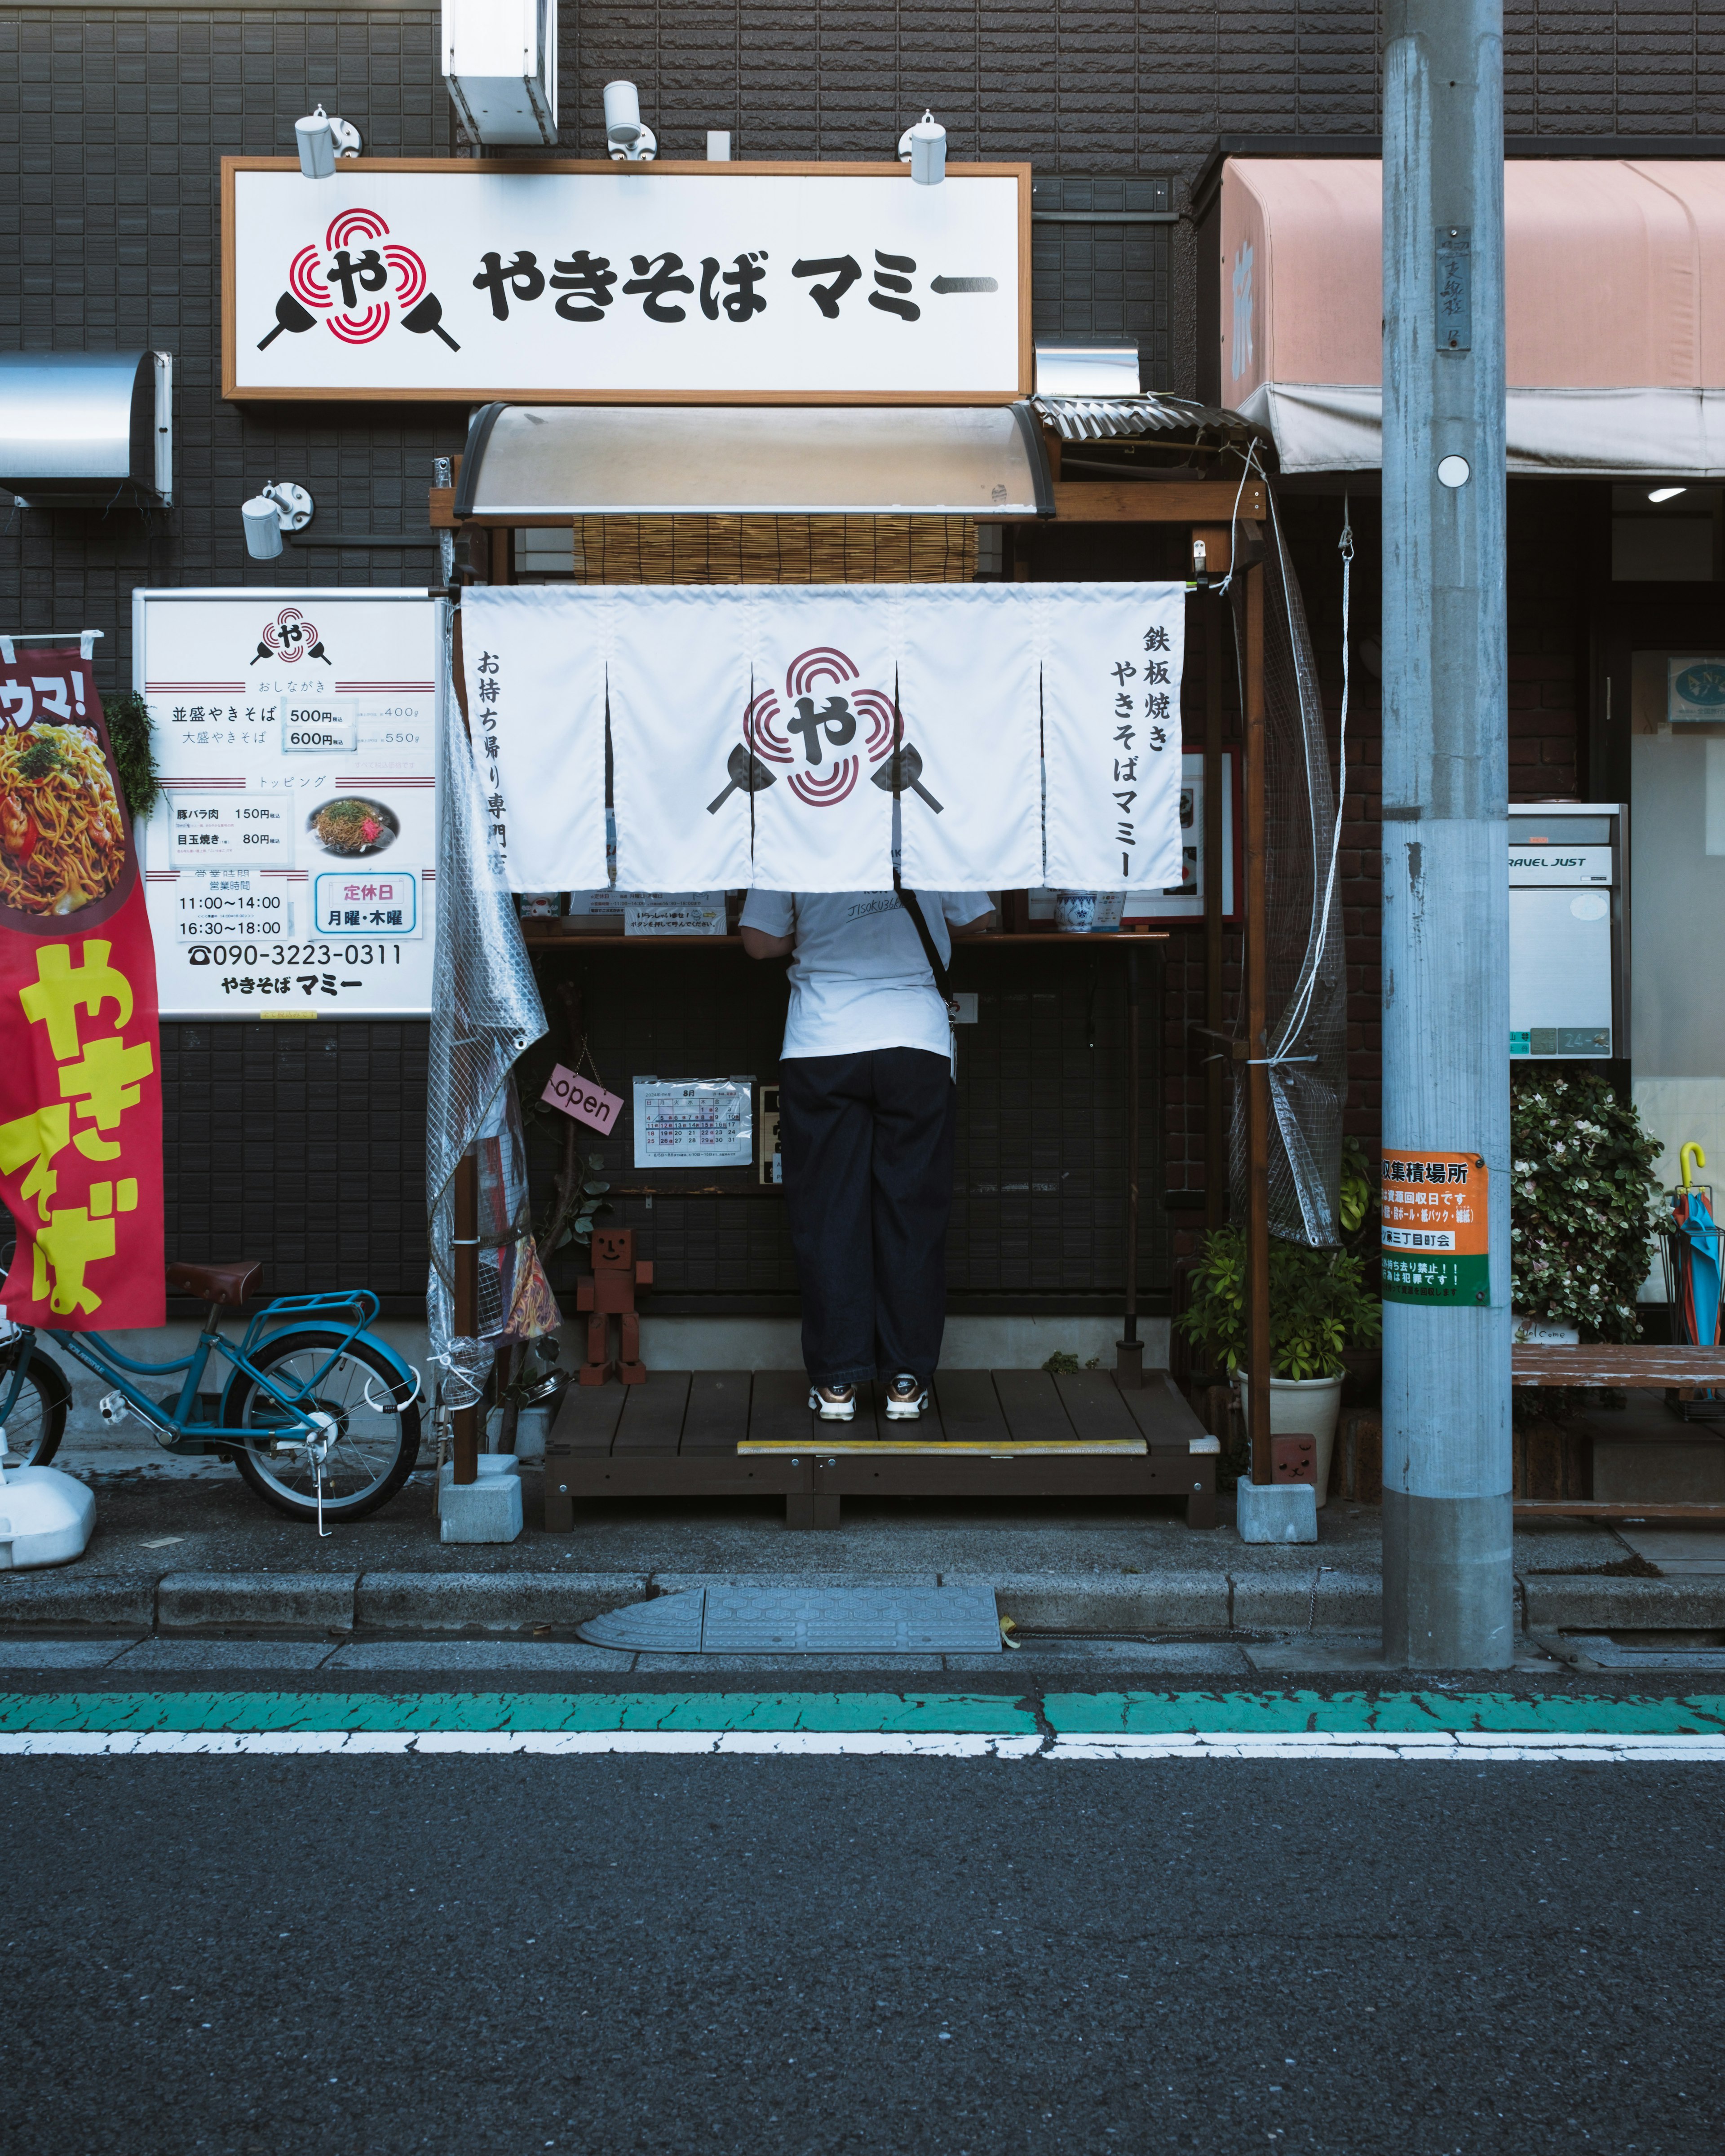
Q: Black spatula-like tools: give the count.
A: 6